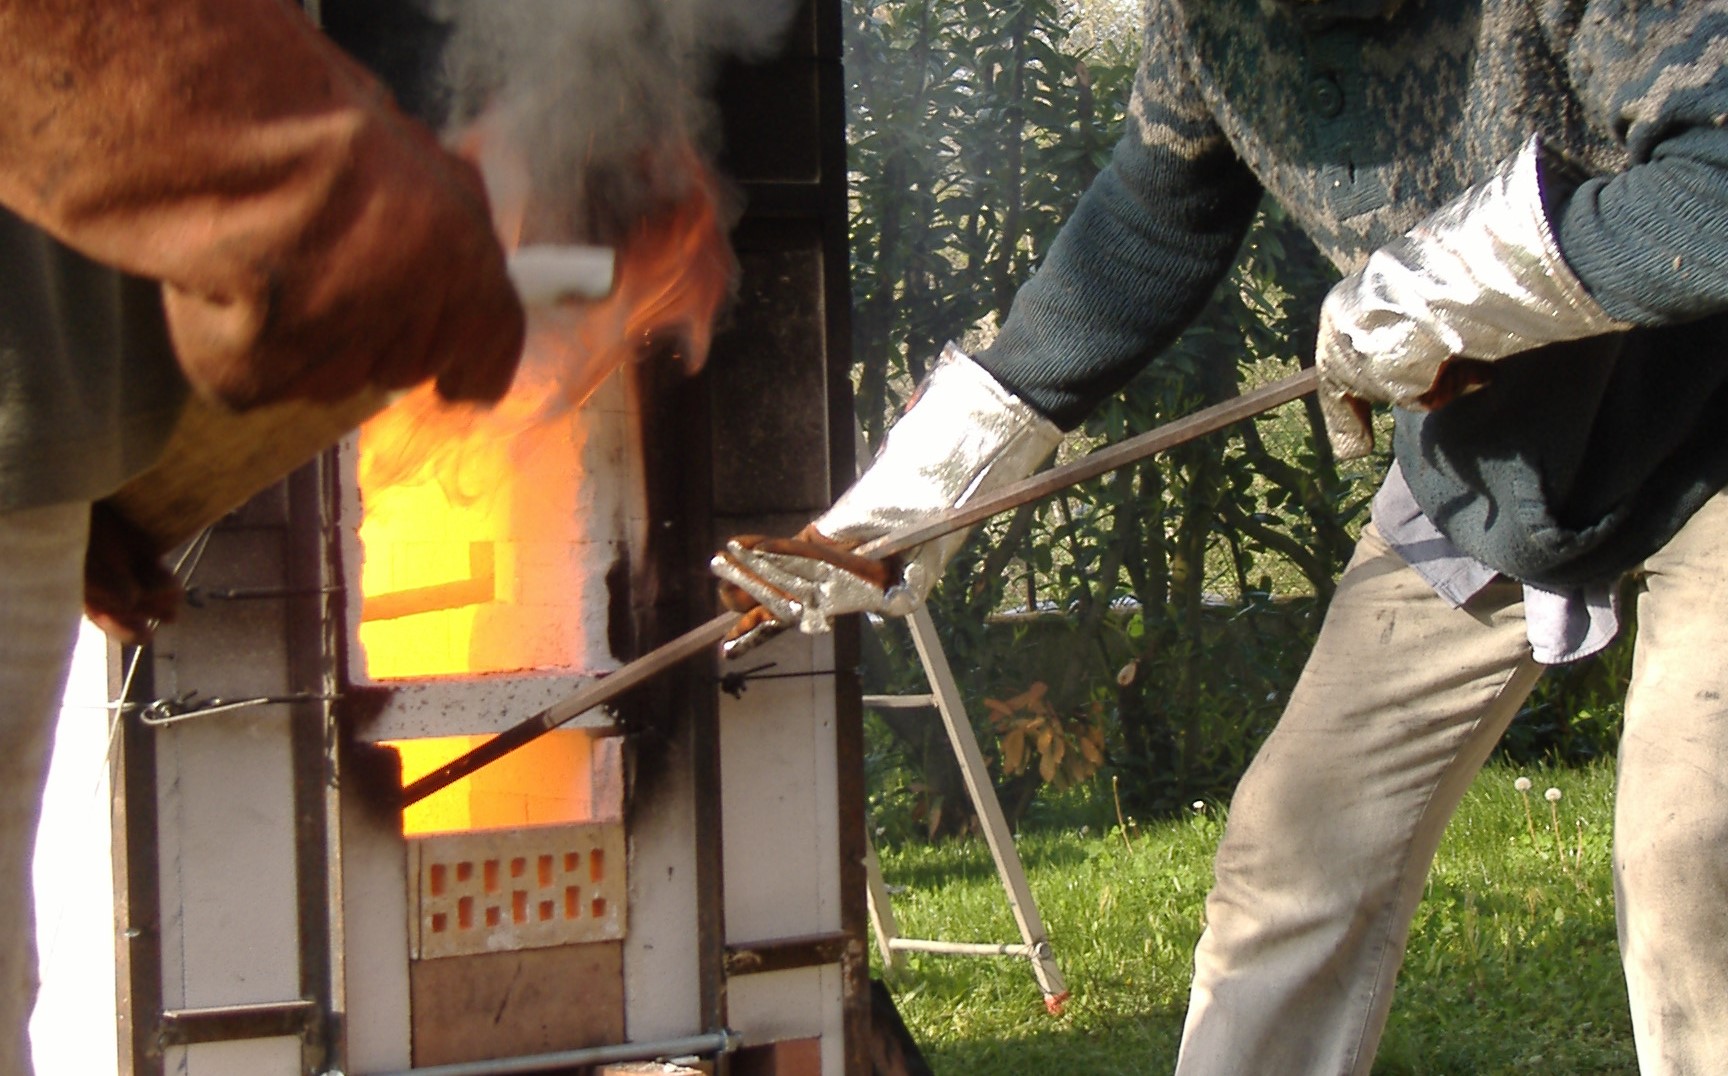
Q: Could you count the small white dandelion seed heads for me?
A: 2